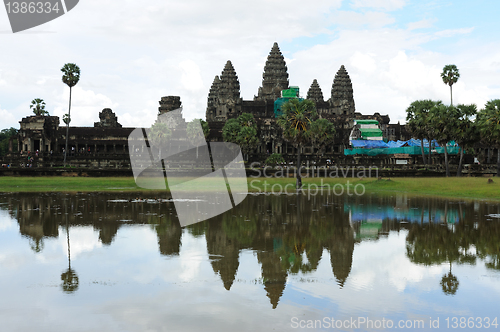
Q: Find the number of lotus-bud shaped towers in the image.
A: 5